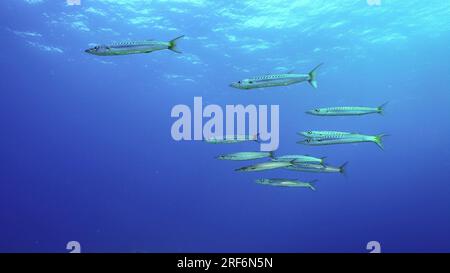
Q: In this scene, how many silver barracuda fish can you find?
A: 11